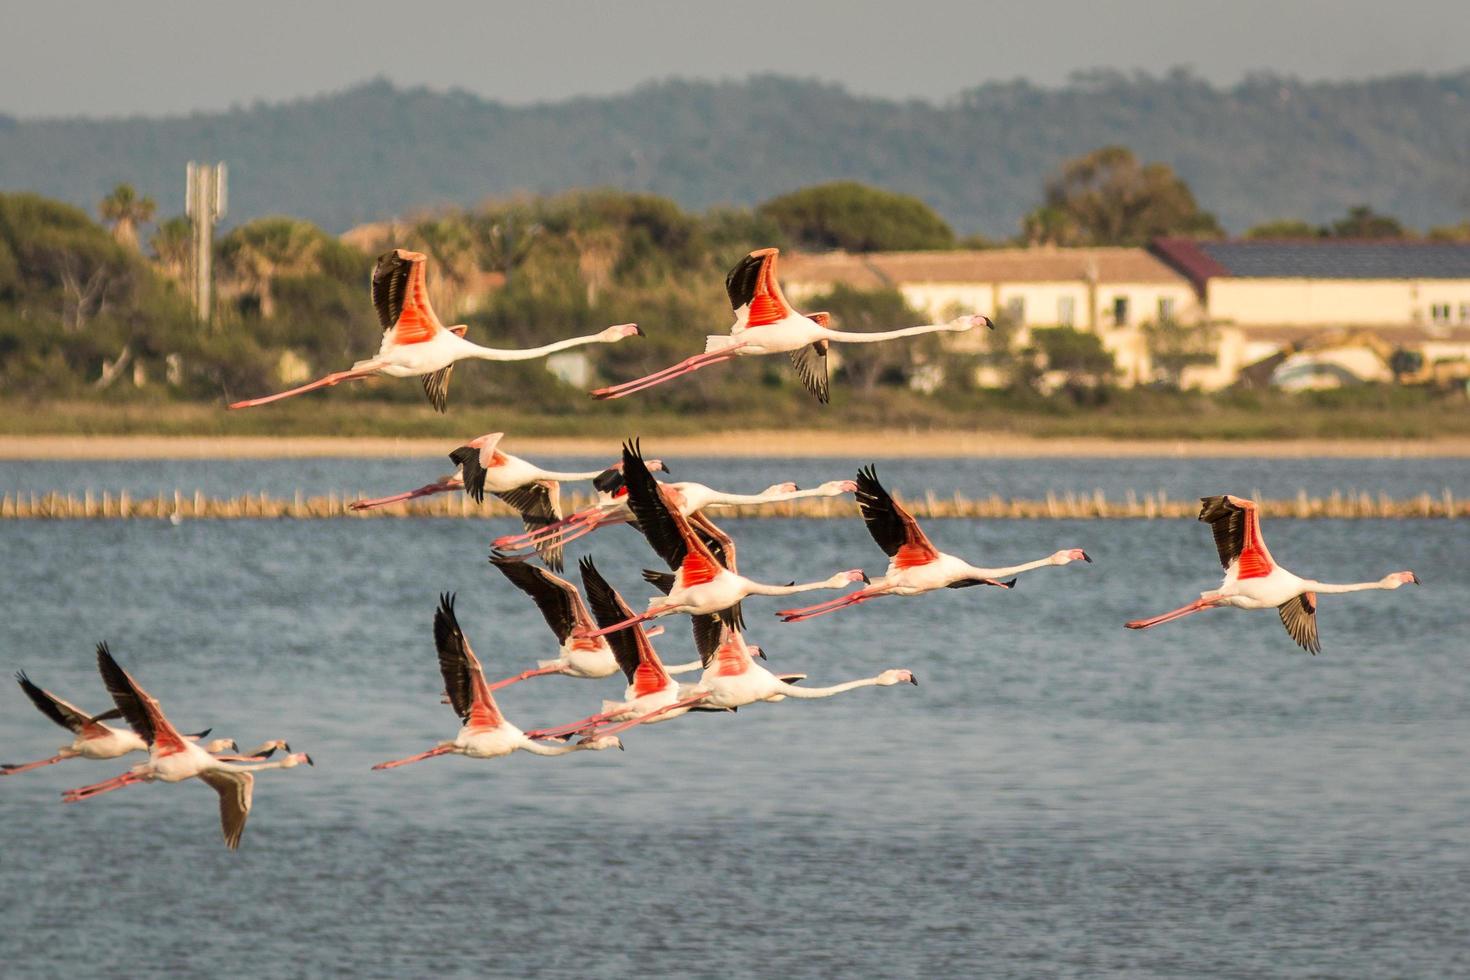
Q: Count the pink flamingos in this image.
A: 15